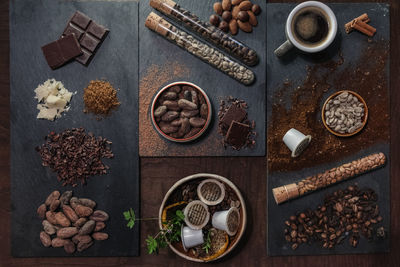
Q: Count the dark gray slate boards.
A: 3